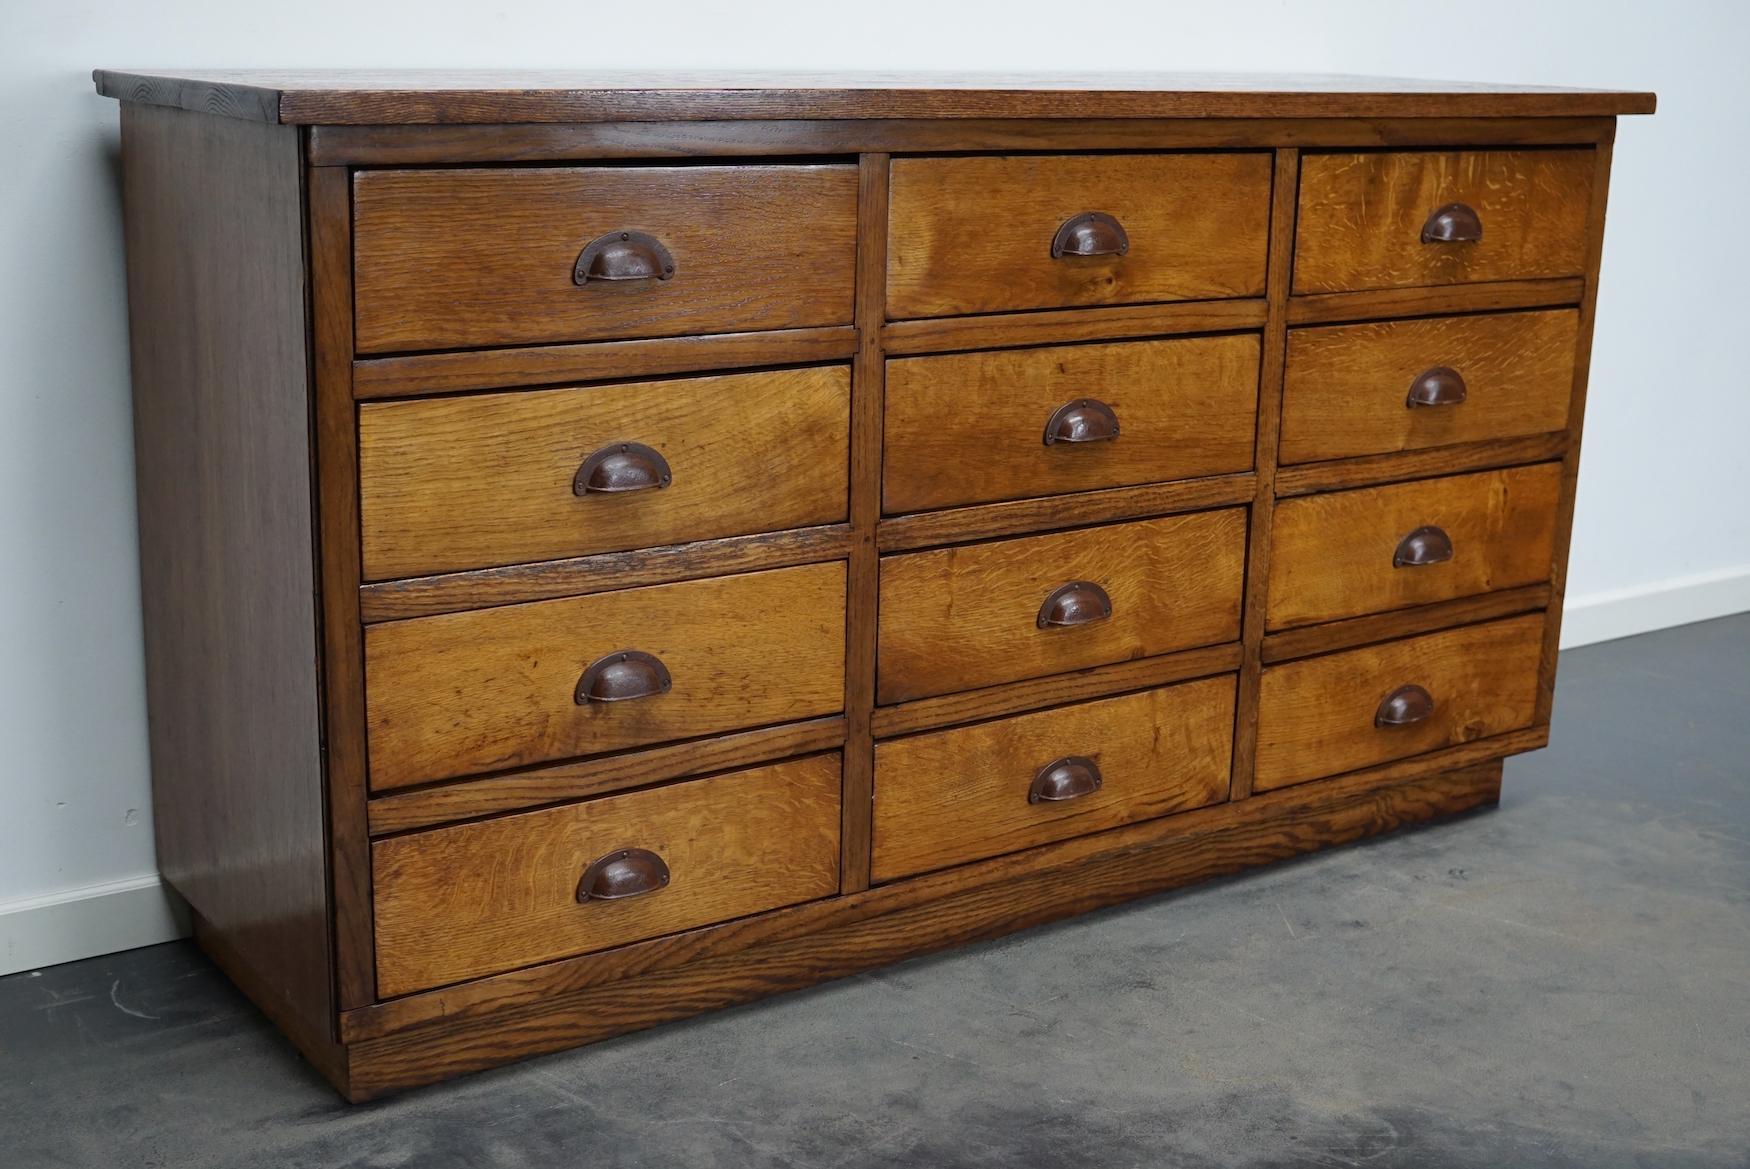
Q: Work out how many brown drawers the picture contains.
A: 12